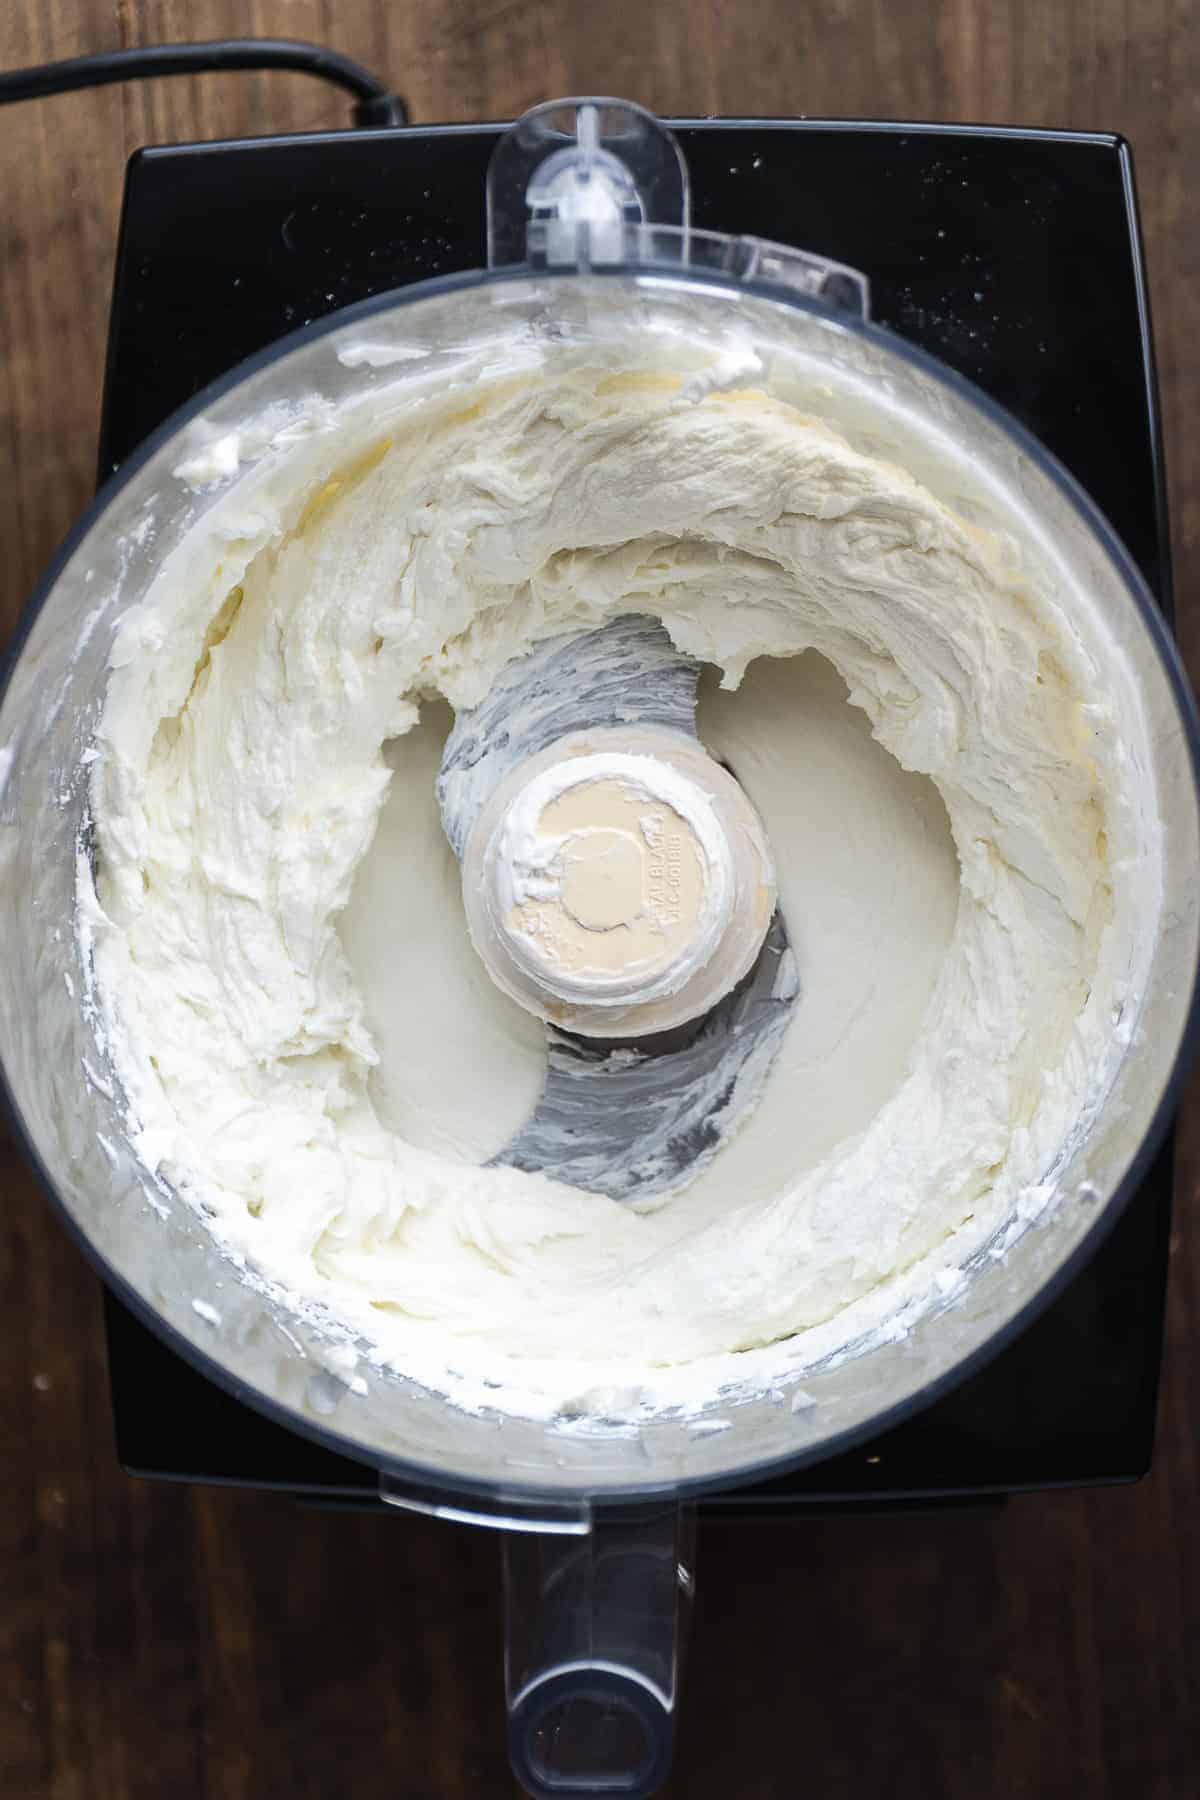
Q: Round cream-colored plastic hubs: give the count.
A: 1